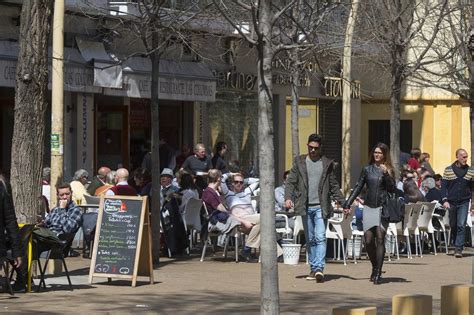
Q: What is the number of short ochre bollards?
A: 3